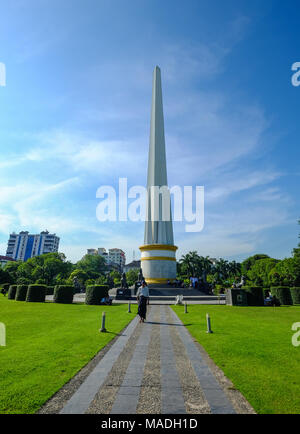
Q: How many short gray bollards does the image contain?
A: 4